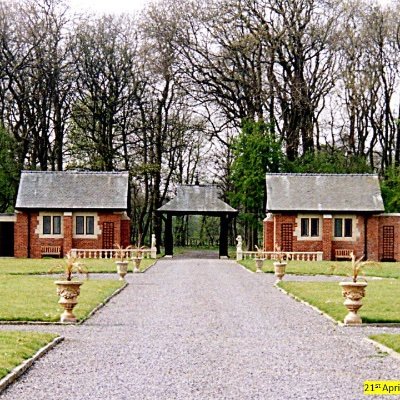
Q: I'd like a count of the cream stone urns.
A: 6